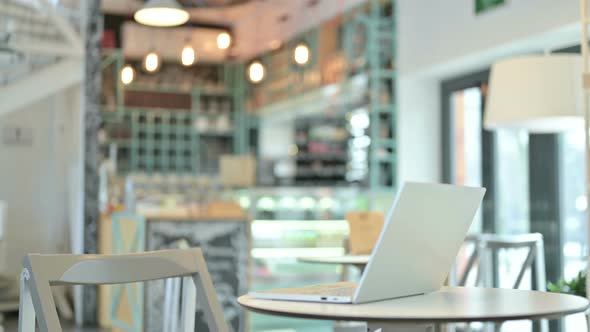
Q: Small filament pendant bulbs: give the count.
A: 6